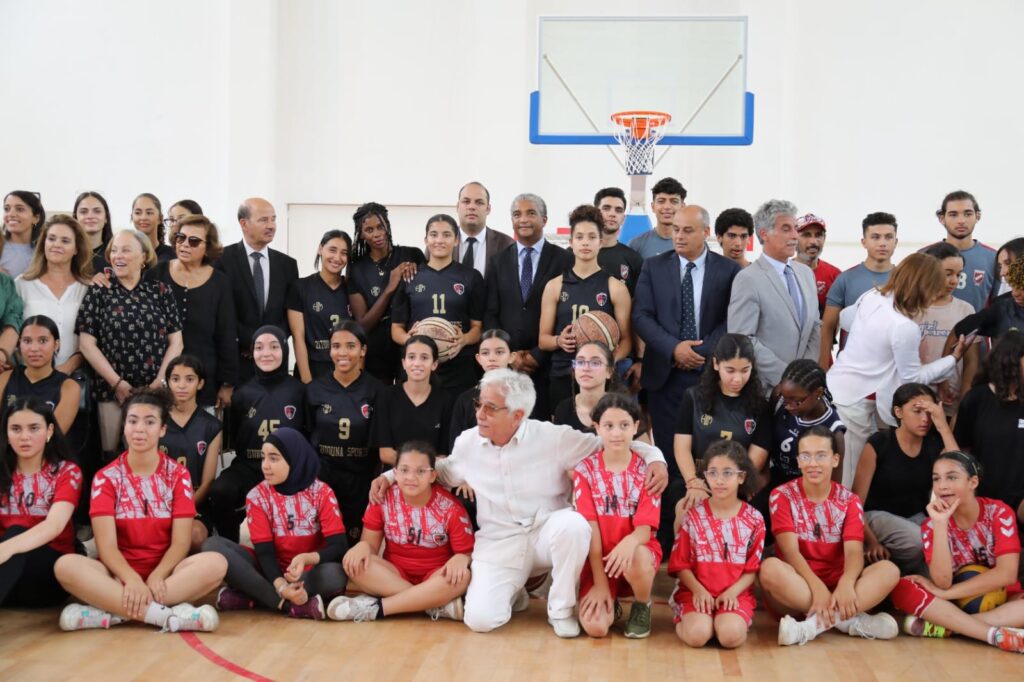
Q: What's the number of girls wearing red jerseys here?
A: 8